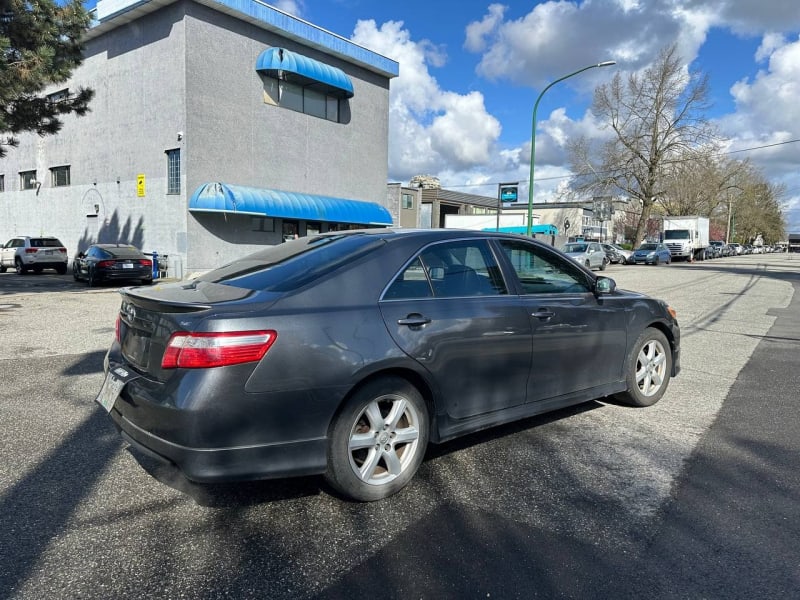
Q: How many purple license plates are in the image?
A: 0